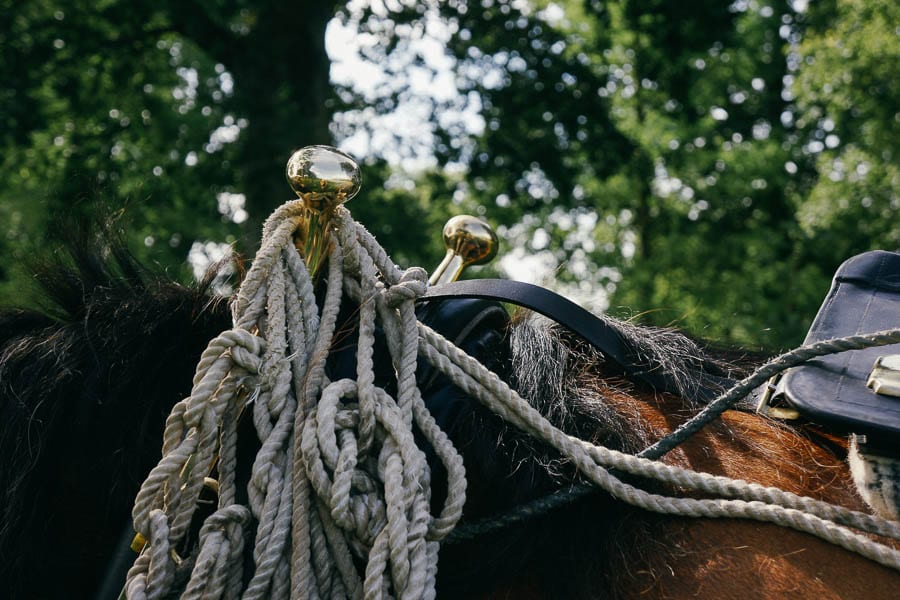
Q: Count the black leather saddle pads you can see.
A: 1